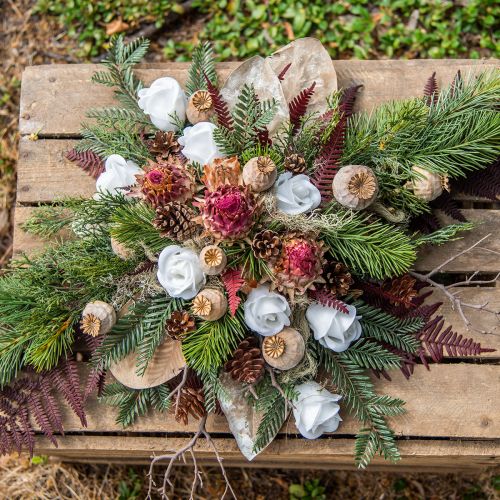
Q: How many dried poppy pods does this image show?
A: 8